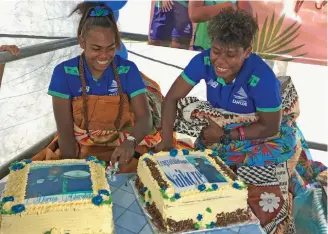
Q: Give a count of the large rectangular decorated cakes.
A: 2